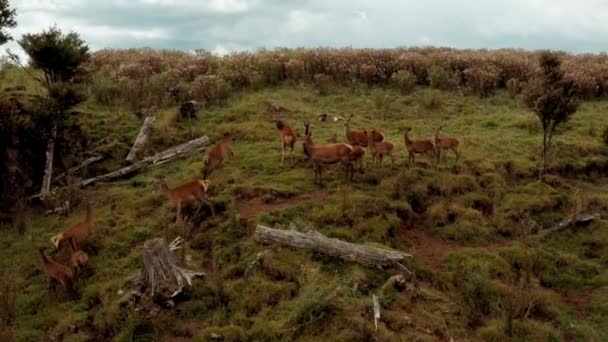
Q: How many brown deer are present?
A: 12